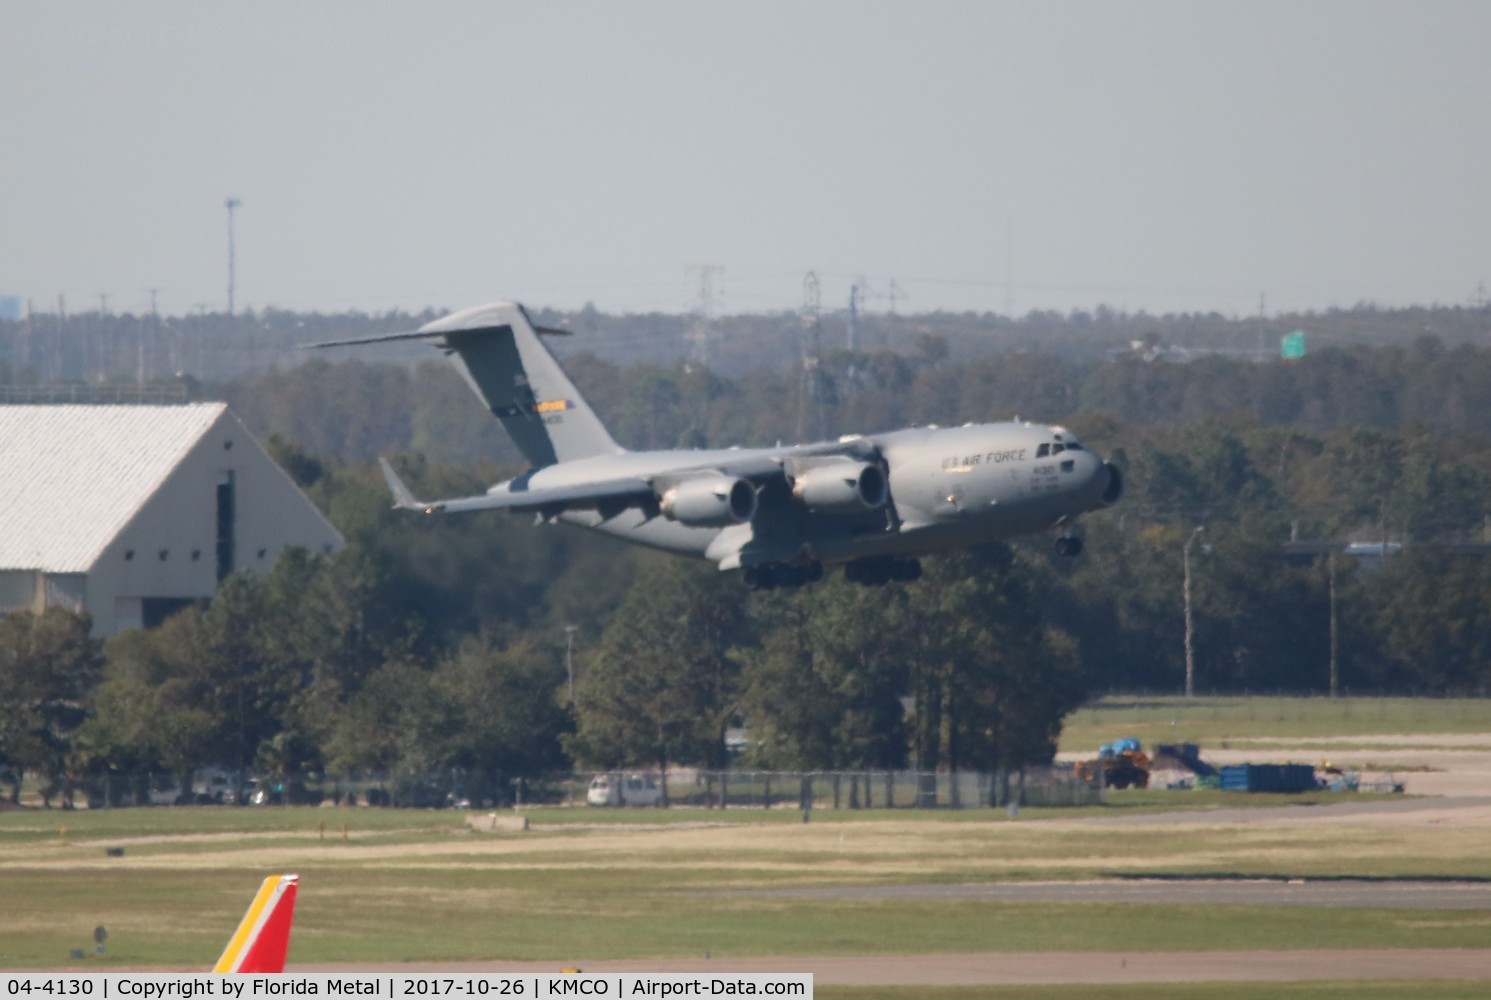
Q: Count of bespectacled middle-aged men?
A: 0